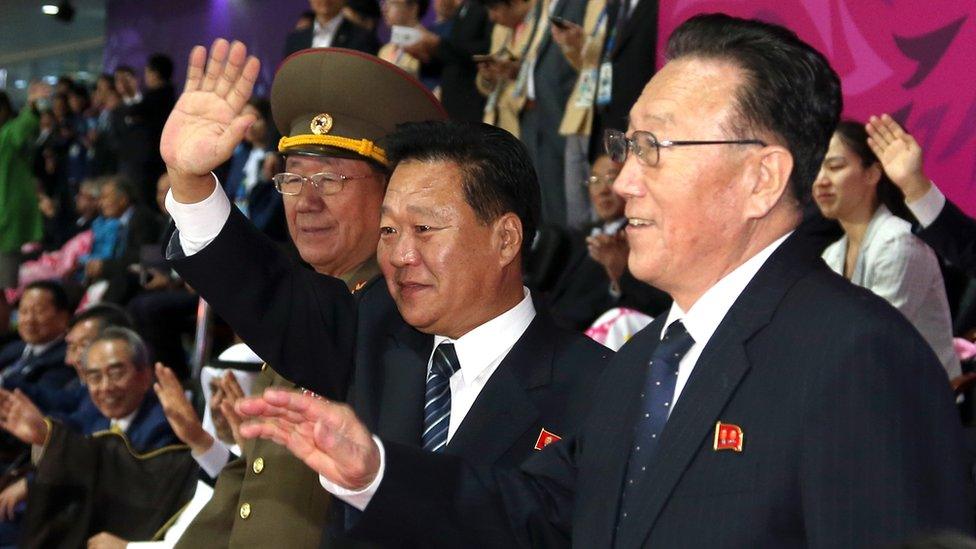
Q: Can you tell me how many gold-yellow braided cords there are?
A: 1